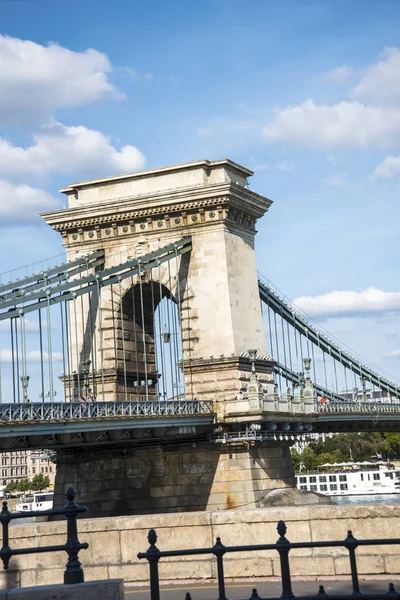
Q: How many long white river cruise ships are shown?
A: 1